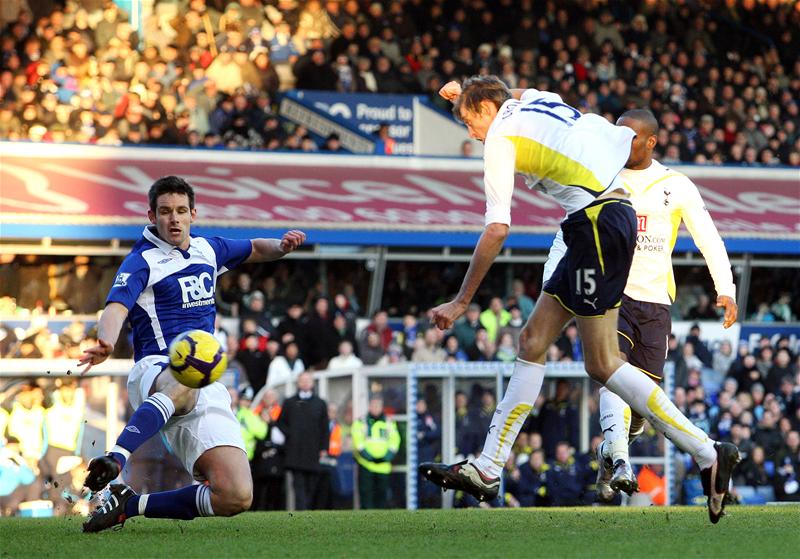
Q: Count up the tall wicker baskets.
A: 0